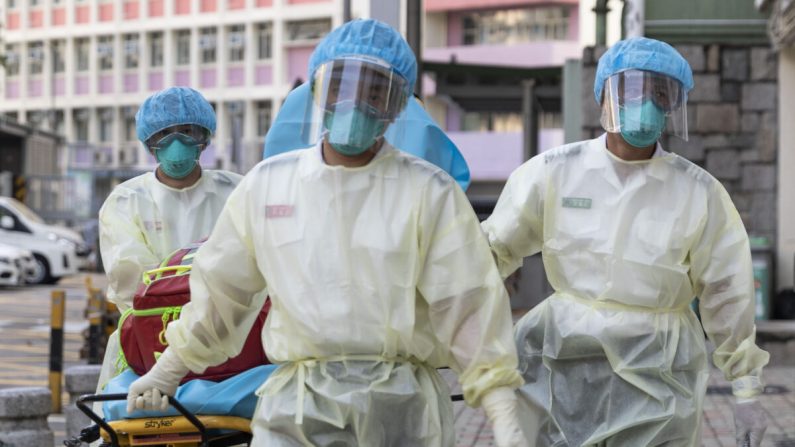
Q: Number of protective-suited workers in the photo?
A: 3